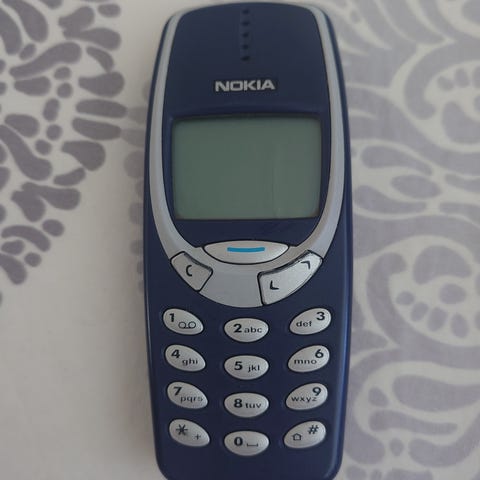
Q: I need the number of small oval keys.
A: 12